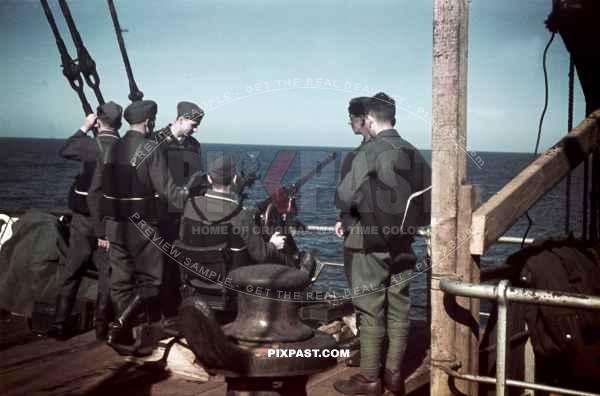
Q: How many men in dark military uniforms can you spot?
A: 6